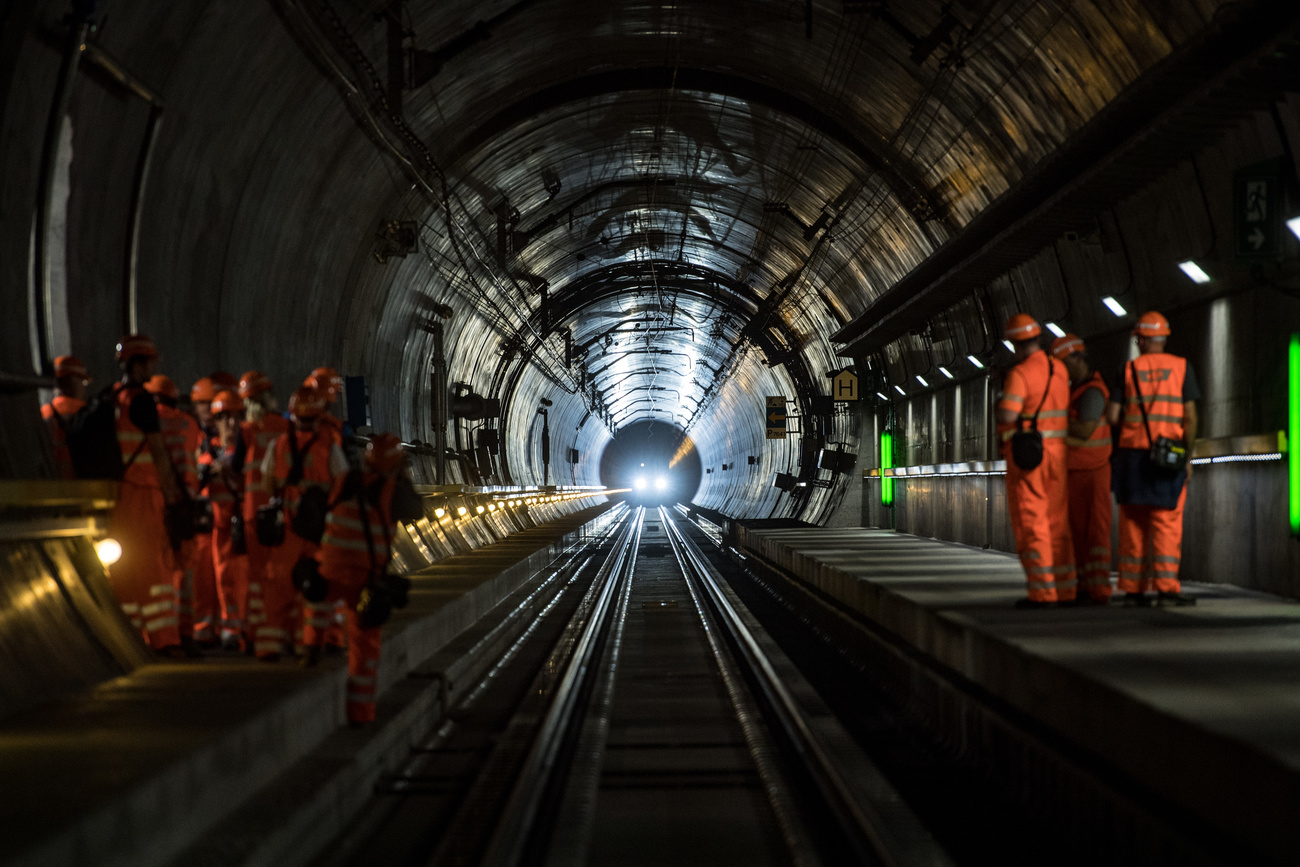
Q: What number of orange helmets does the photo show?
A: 14